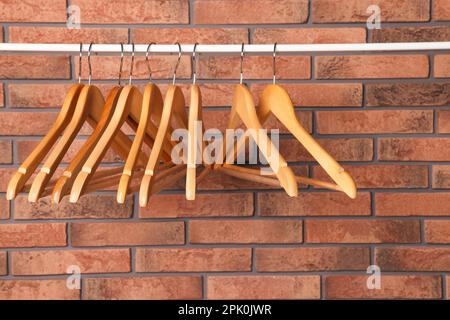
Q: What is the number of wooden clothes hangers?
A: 9